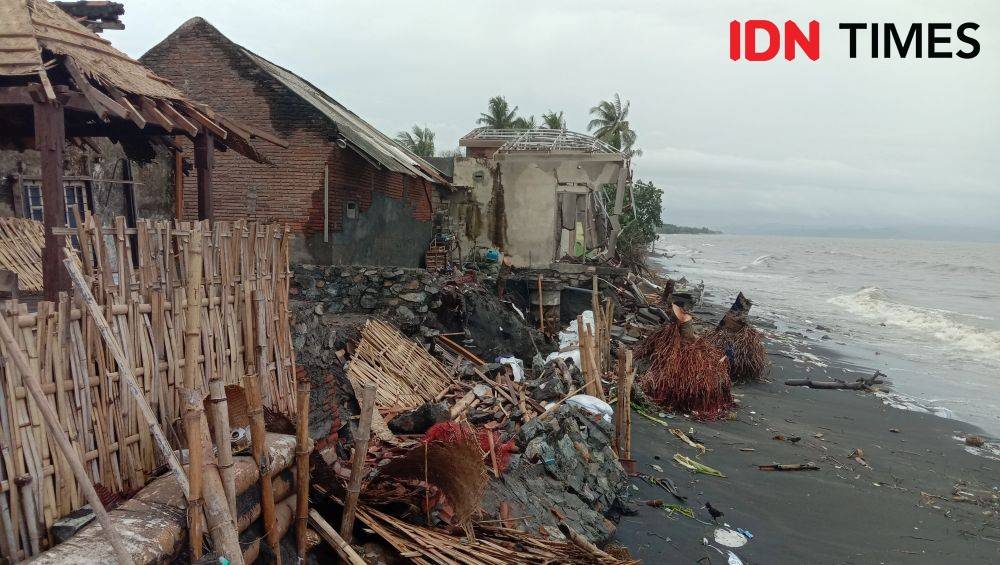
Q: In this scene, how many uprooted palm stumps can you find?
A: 2